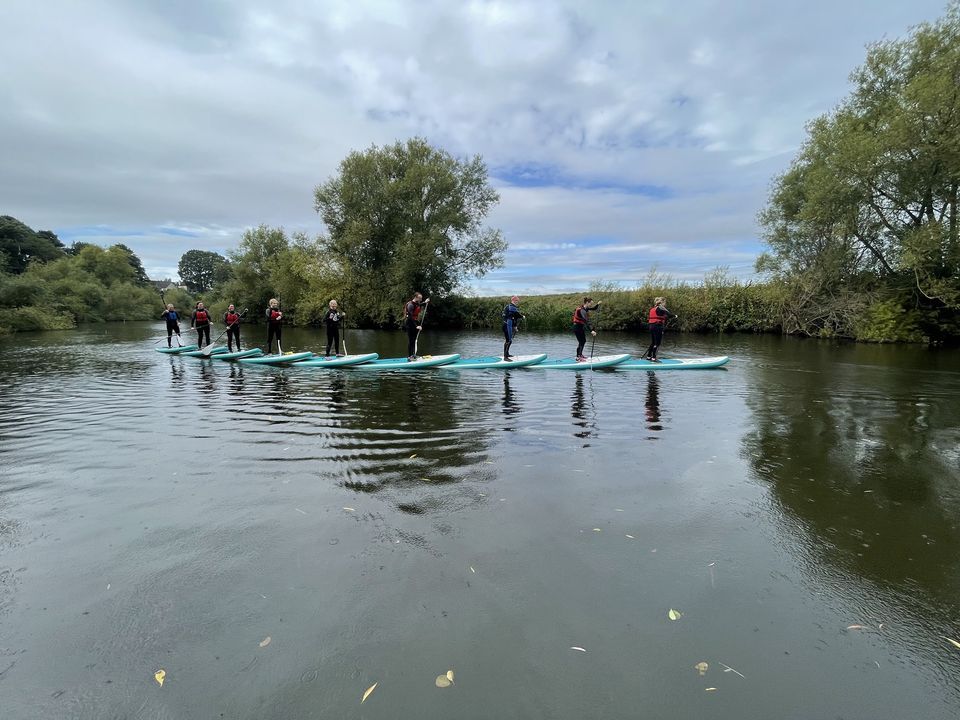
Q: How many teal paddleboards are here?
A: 9